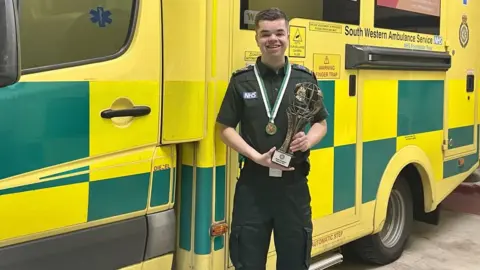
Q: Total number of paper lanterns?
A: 0